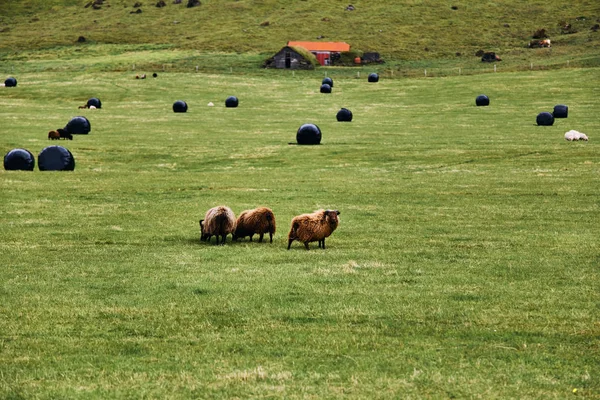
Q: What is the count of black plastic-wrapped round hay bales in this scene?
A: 15